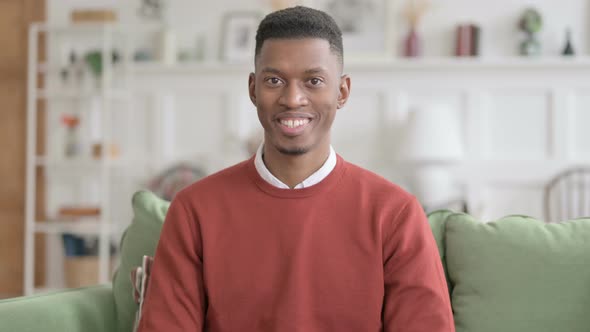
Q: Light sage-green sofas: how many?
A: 1